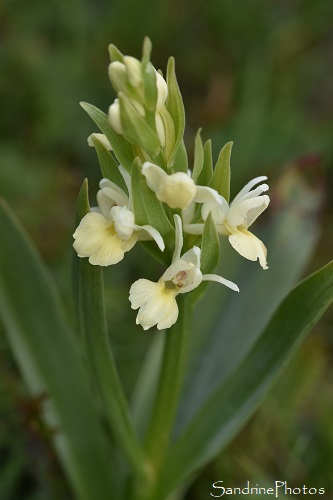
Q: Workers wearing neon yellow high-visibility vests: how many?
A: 0